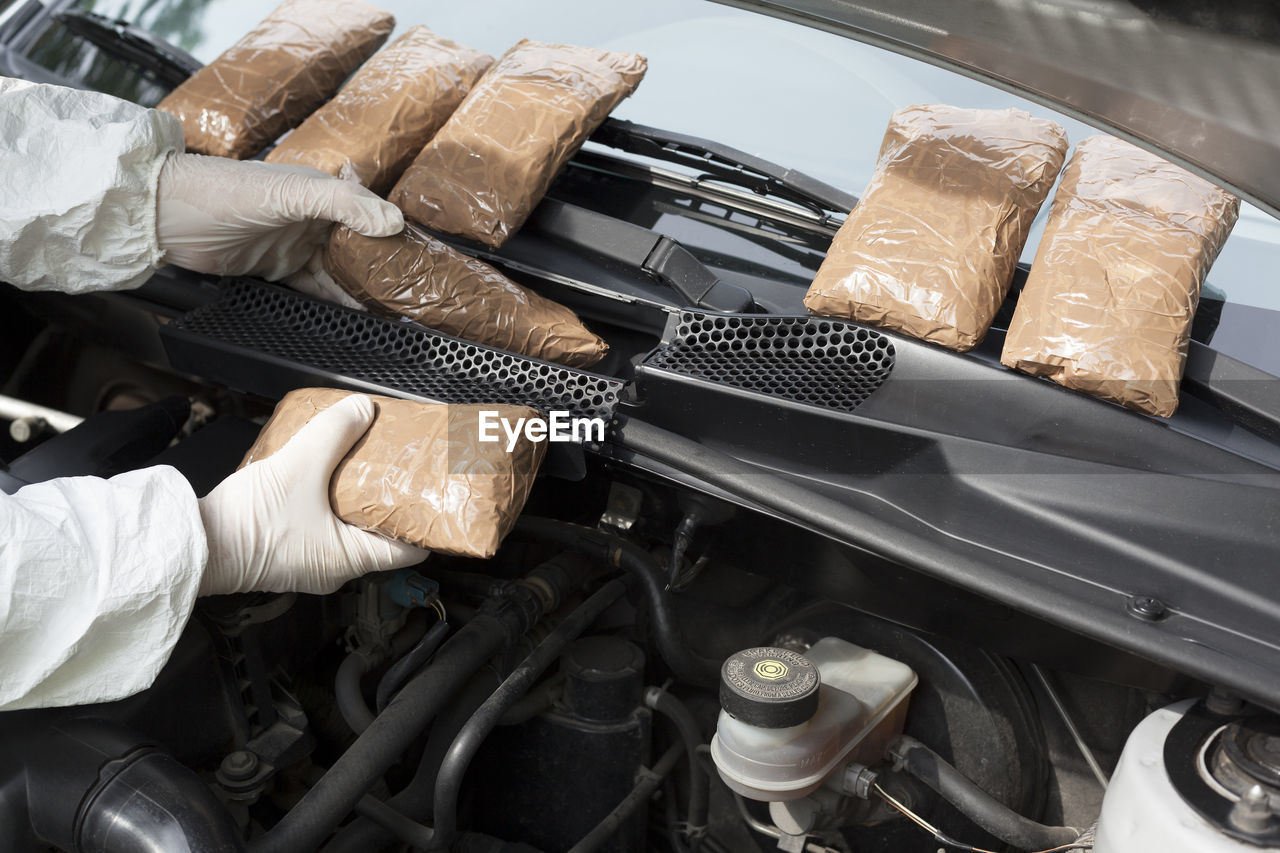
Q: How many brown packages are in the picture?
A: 7